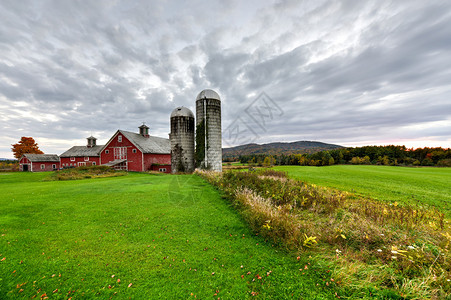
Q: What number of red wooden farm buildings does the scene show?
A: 3